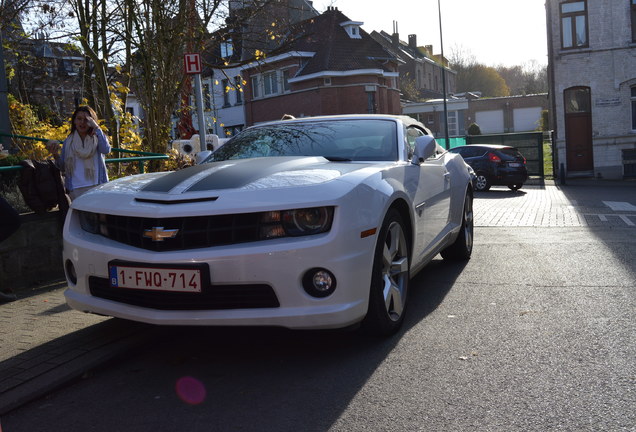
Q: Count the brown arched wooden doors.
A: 1